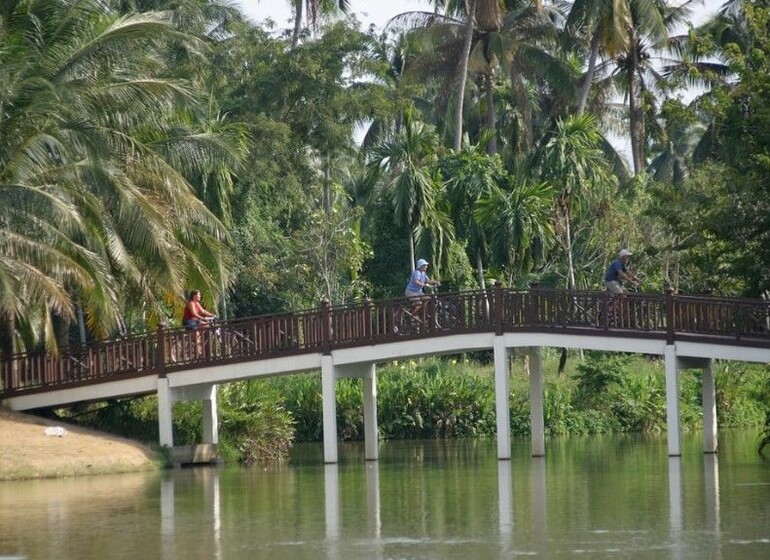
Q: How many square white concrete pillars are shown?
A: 8